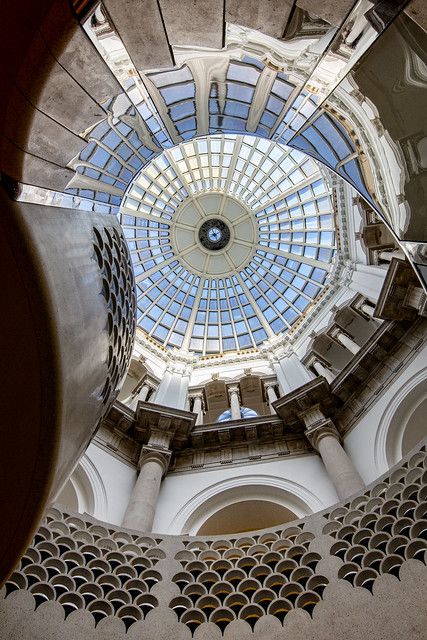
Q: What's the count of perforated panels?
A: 4